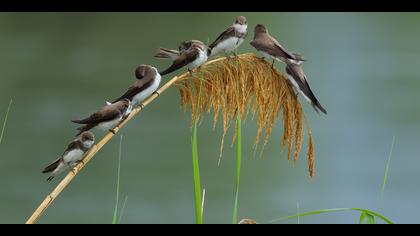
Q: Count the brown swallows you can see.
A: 7